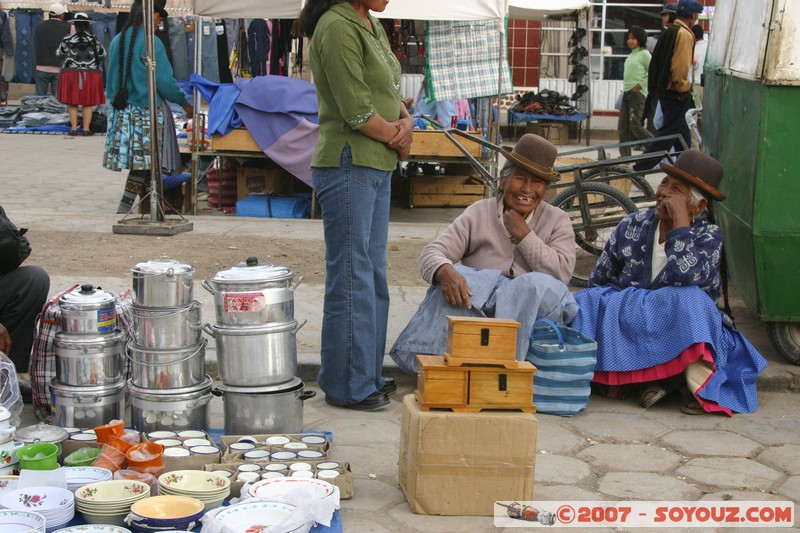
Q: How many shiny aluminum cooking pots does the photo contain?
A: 10